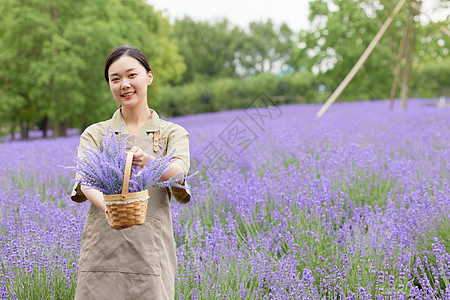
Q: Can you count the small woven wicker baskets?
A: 1